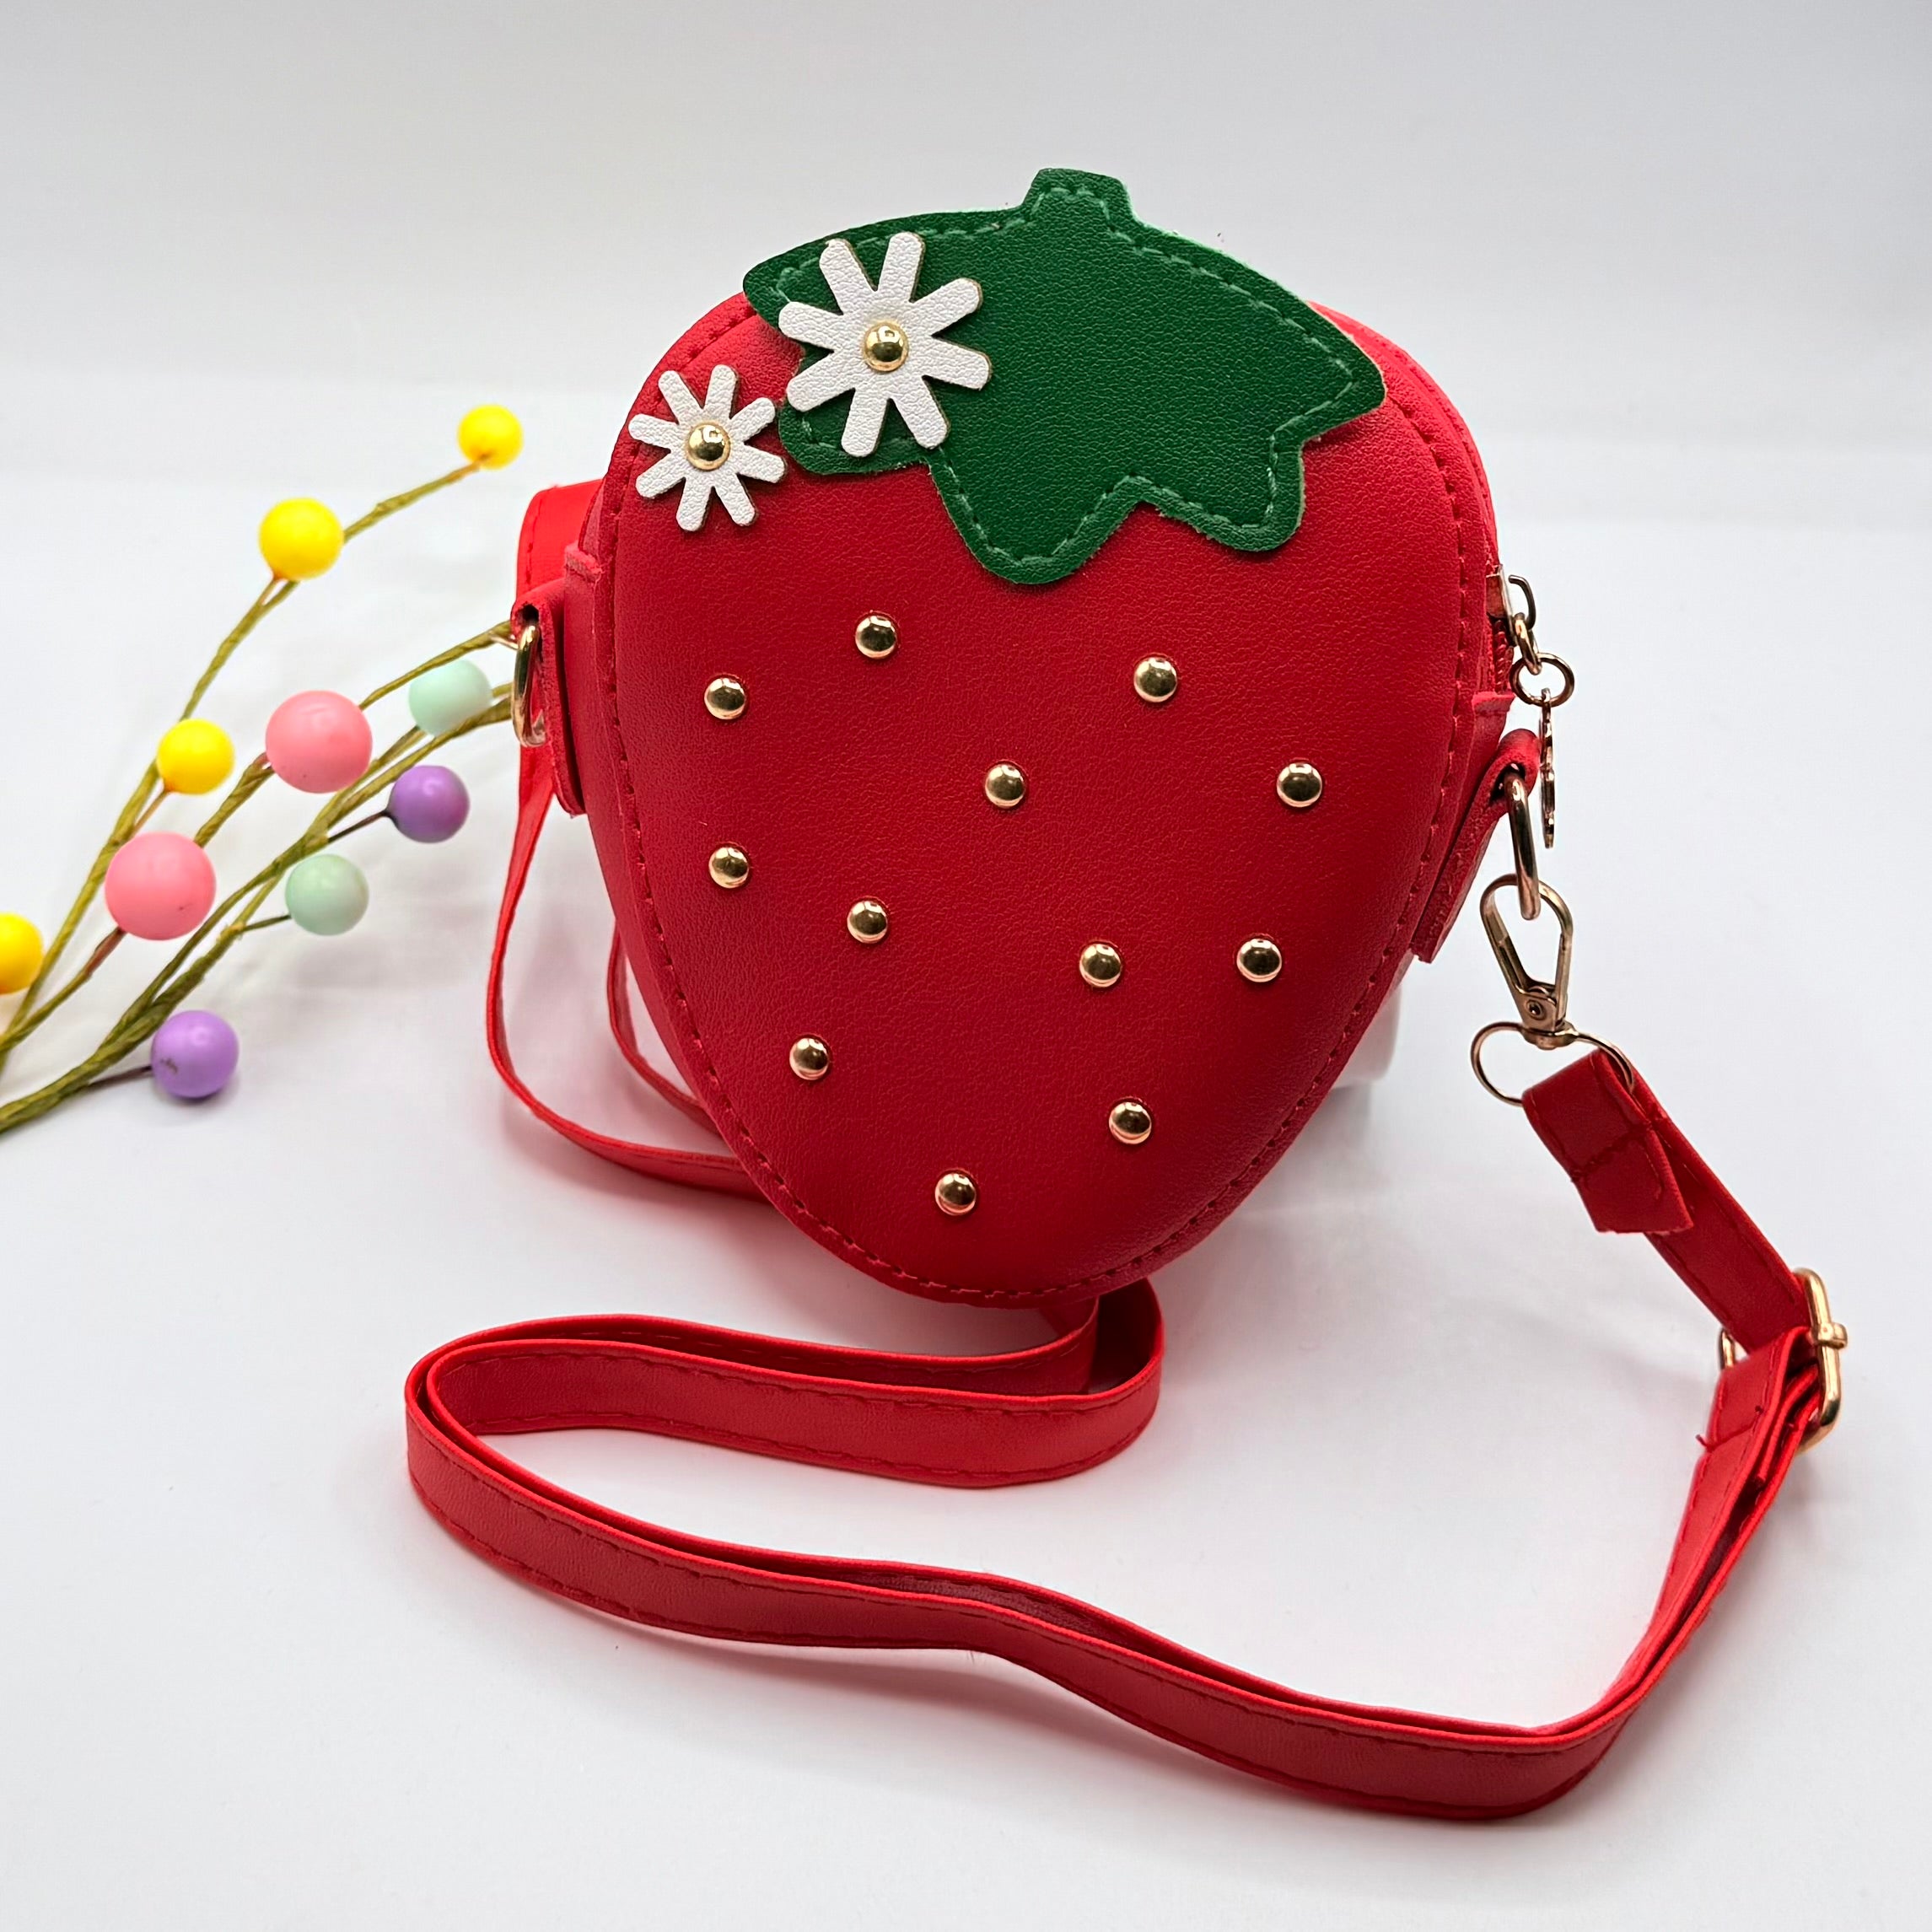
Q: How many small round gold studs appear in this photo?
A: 14